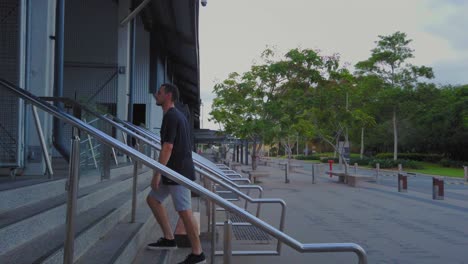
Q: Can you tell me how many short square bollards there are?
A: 2